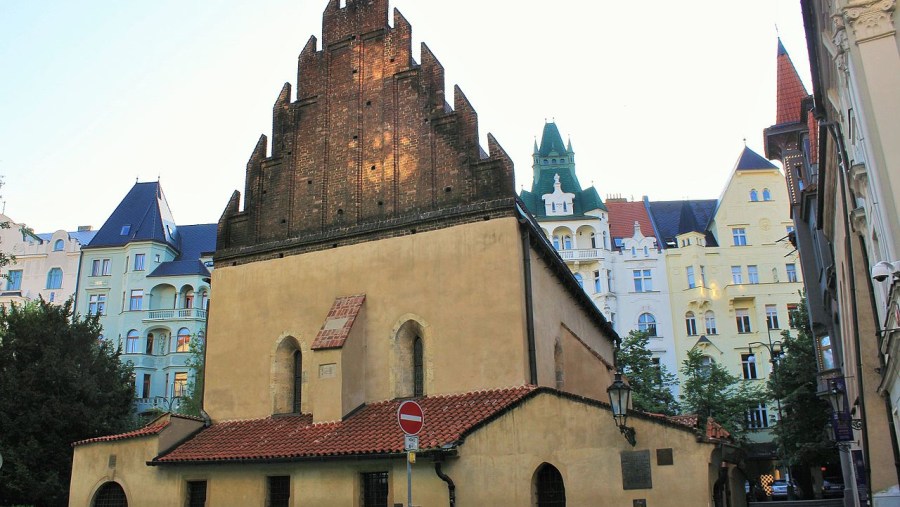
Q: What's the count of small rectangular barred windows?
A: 3